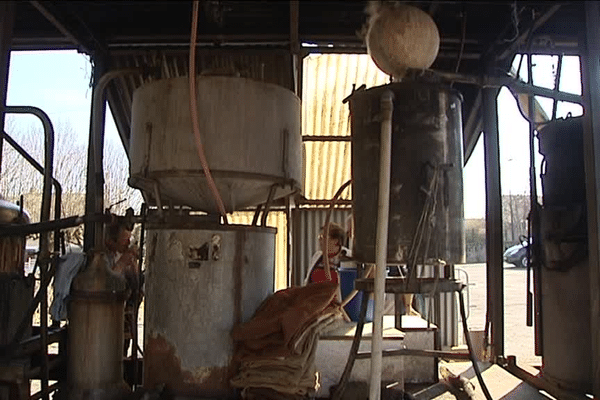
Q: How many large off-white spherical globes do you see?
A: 1